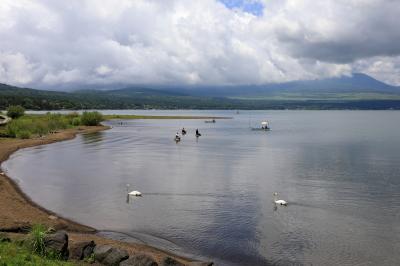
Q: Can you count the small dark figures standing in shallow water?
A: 3